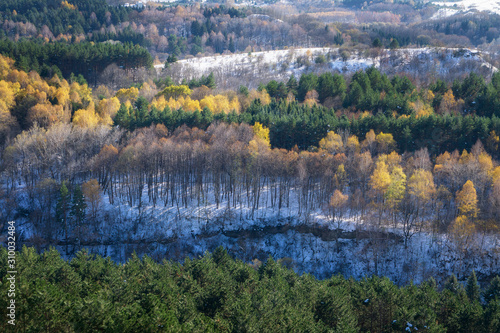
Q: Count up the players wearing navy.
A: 0